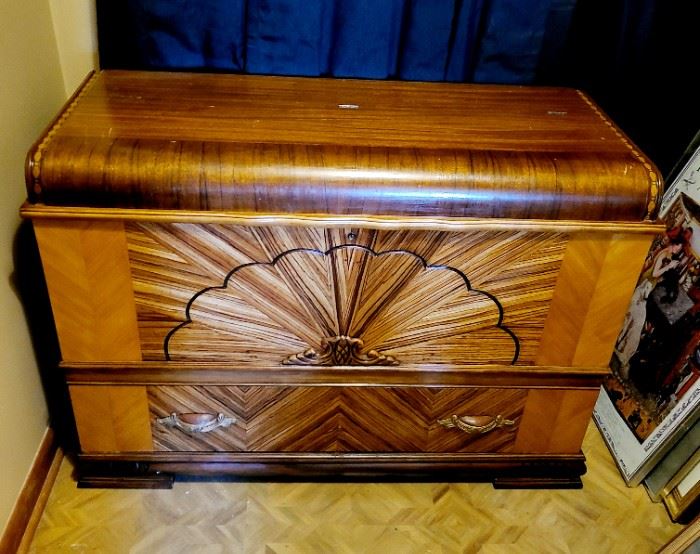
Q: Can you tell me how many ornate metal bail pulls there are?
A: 2